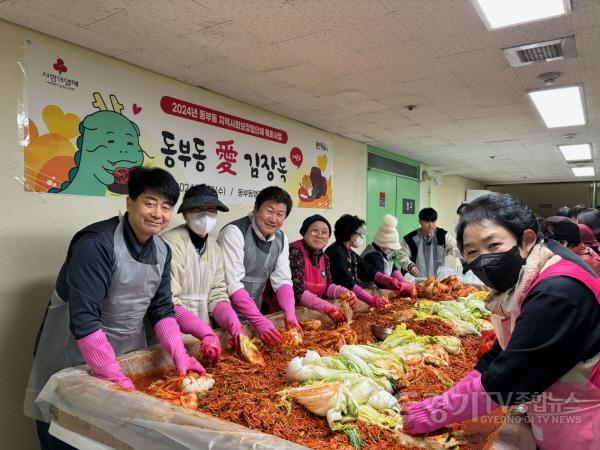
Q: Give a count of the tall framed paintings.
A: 0